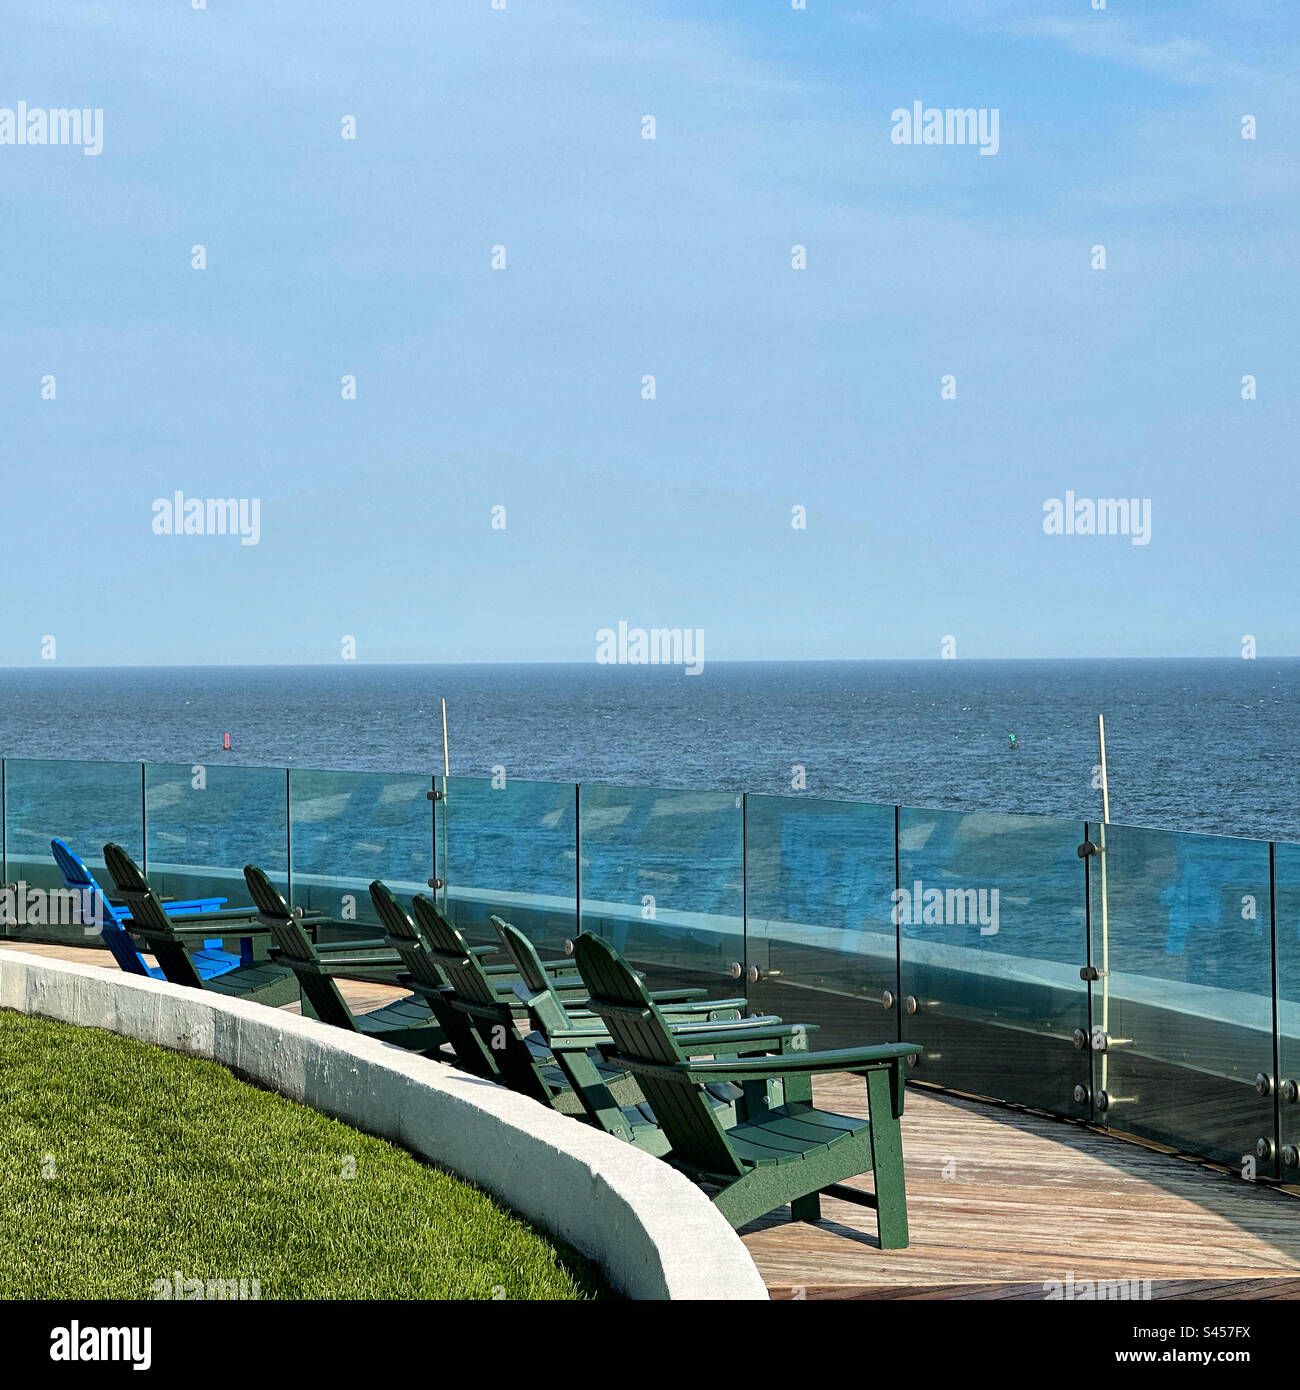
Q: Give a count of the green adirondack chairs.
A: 6